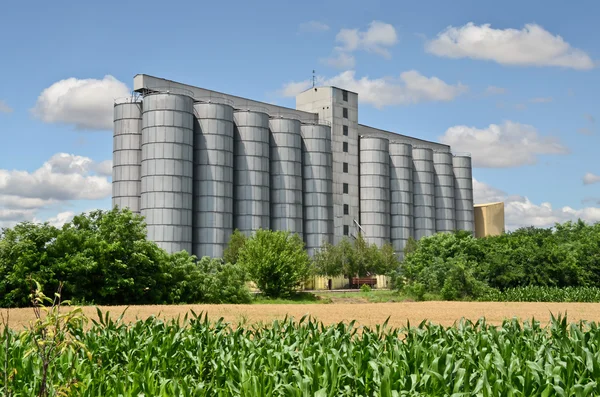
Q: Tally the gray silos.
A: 11